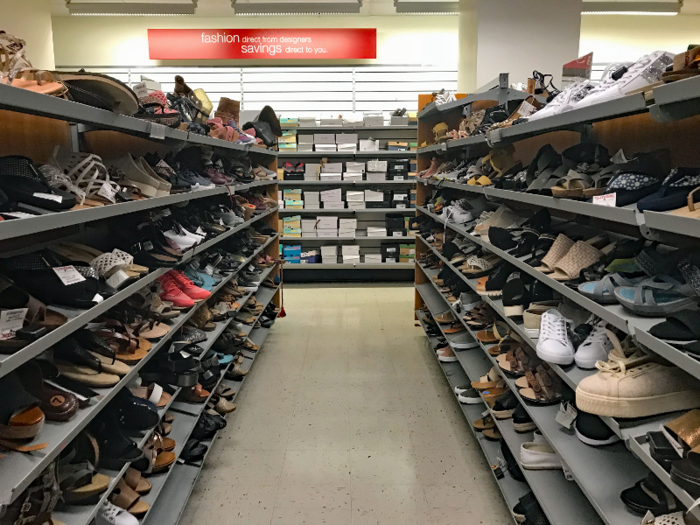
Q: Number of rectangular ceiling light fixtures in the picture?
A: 4